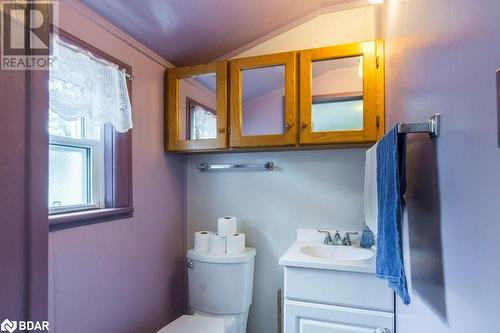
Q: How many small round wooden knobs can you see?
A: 3